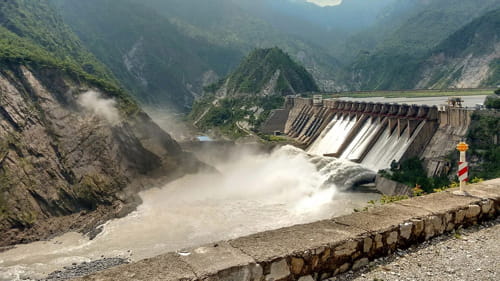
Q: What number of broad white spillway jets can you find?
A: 3